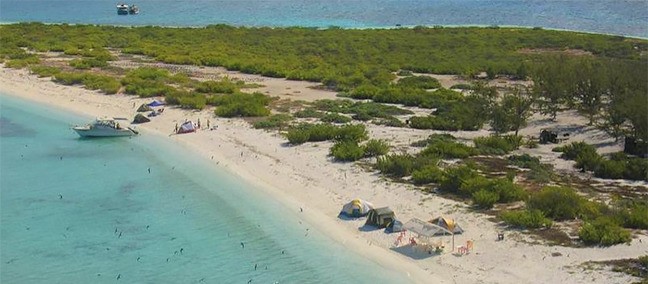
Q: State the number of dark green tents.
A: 3